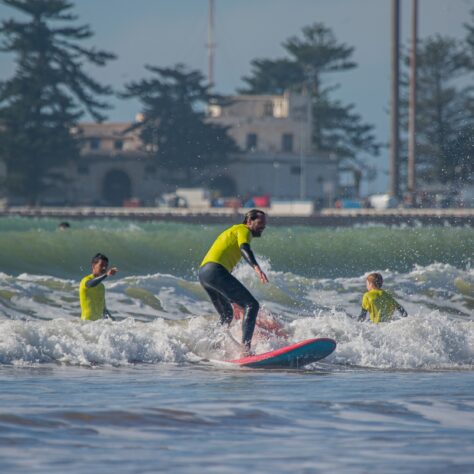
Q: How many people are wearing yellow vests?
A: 3